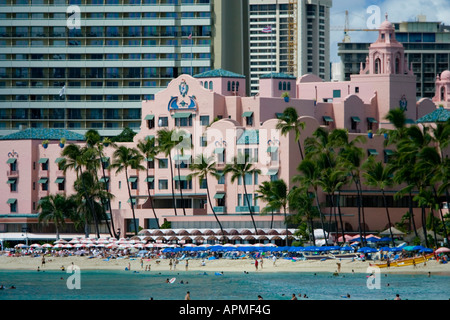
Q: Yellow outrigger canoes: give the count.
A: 1